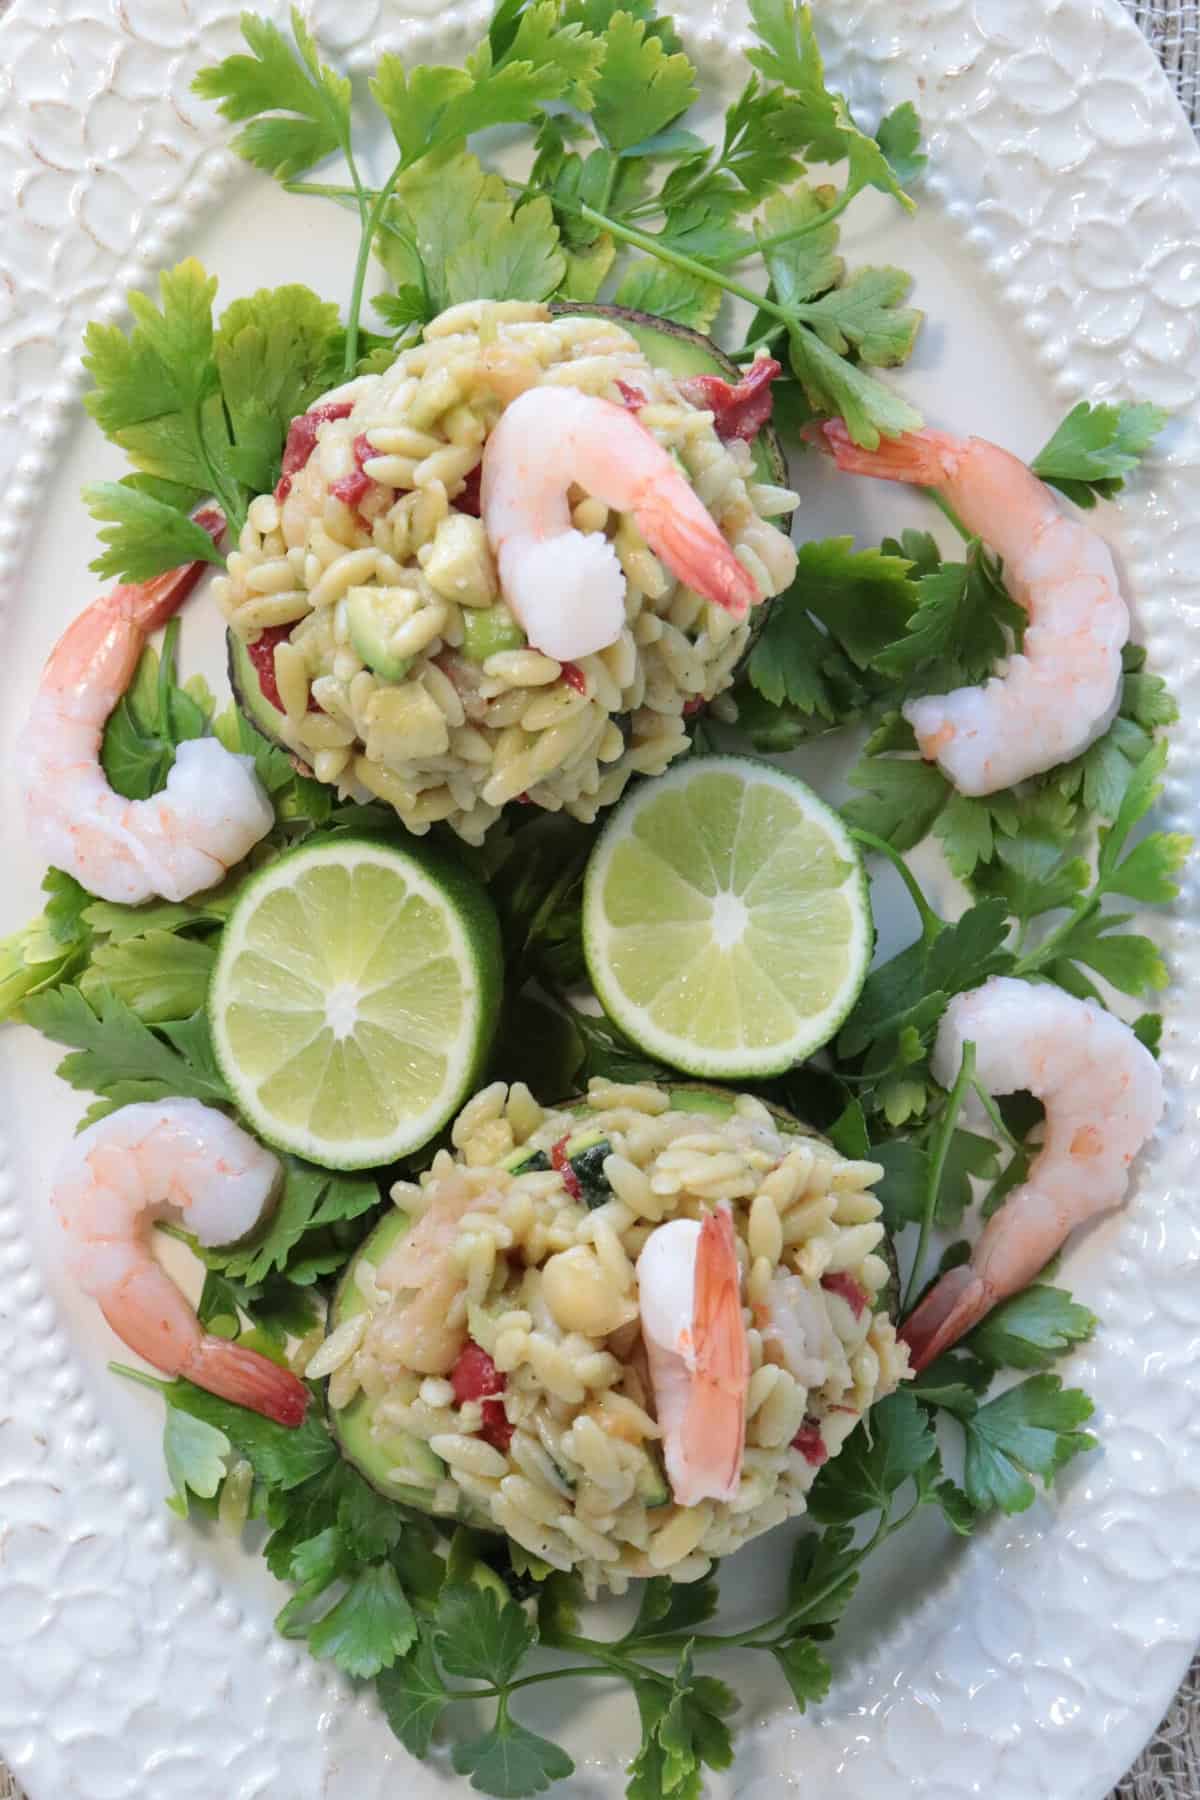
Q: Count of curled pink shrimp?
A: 6